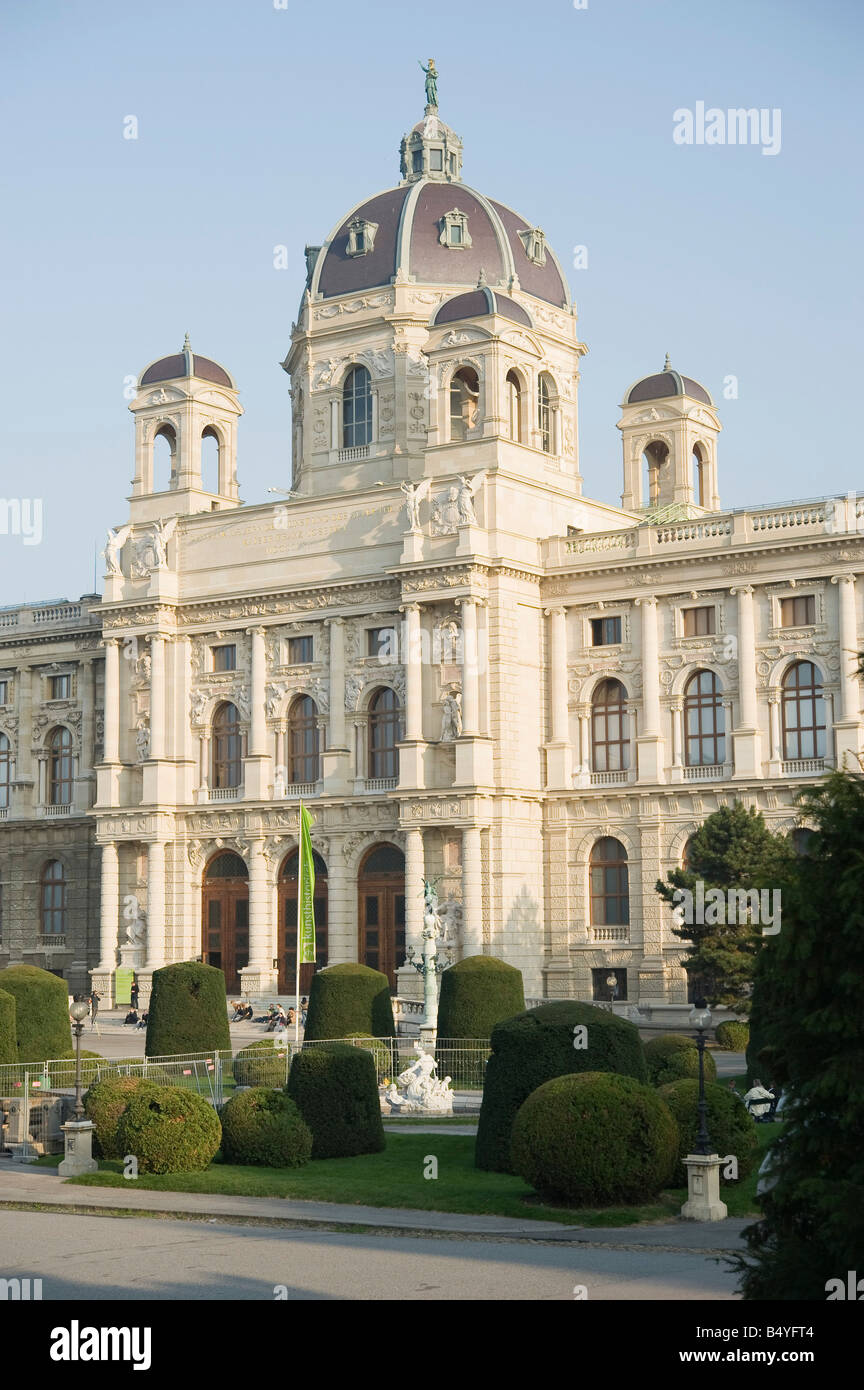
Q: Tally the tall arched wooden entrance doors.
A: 3